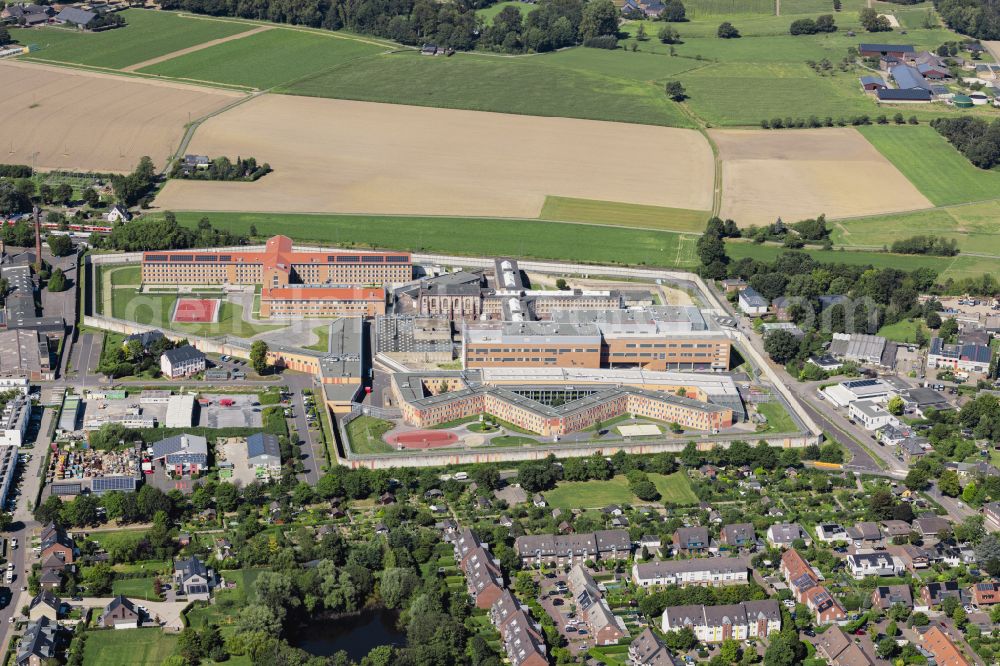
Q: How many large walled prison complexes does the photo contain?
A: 1